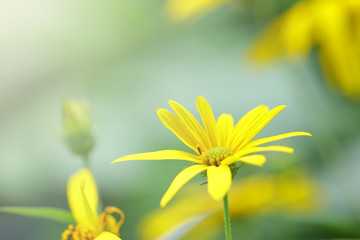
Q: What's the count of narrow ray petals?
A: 12